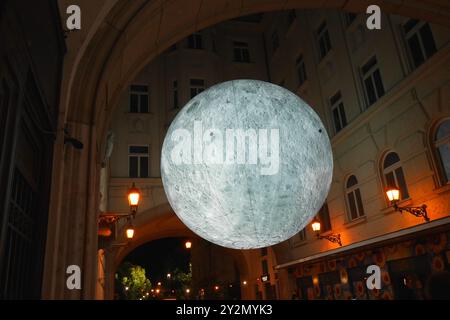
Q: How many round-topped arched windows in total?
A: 3